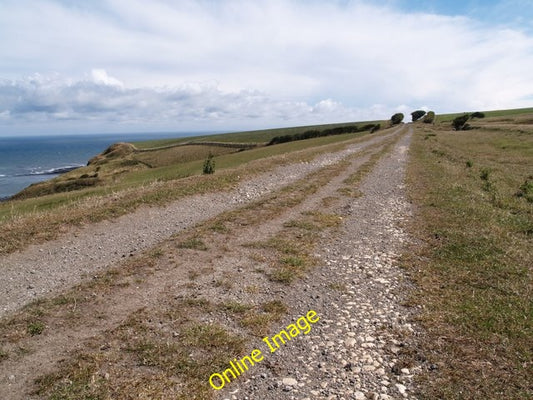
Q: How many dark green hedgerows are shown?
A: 1